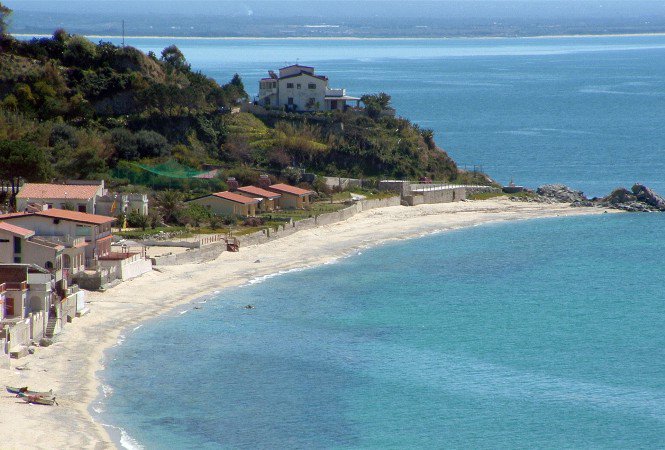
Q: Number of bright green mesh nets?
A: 1